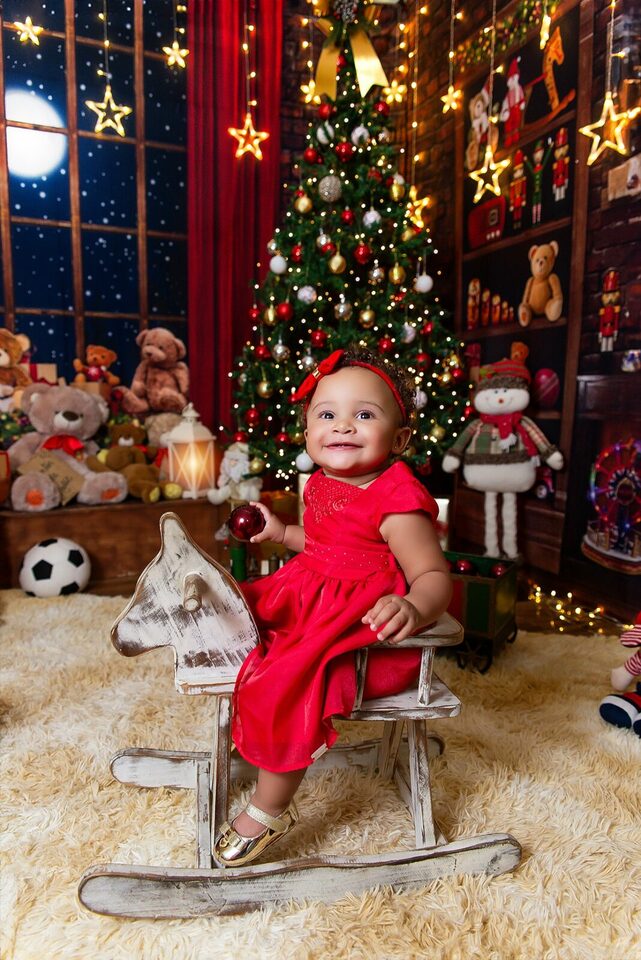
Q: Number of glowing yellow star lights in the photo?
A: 11